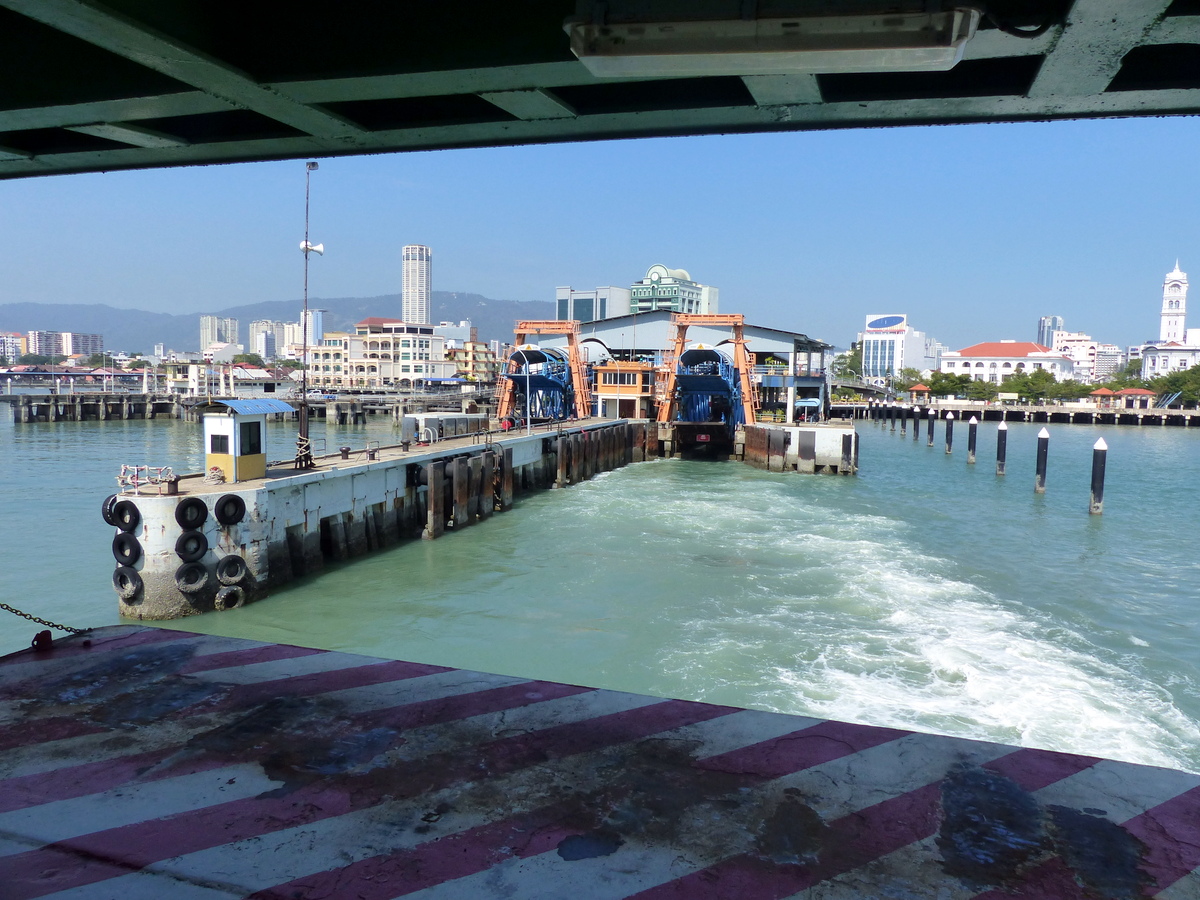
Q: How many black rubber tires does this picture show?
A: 10